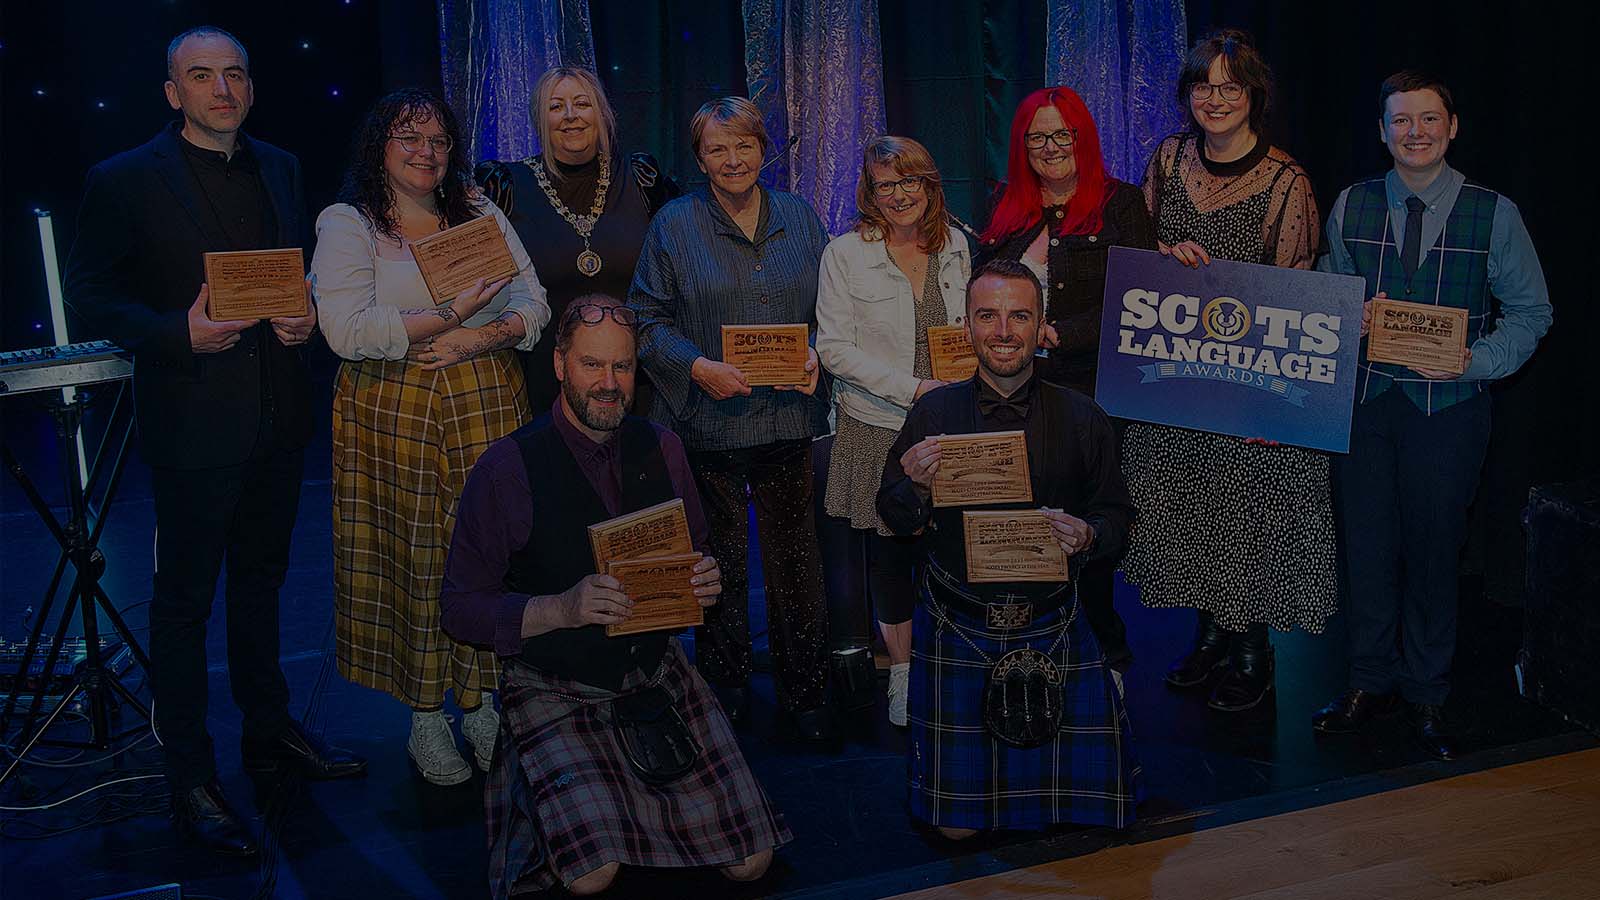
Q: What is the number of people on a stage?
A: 10